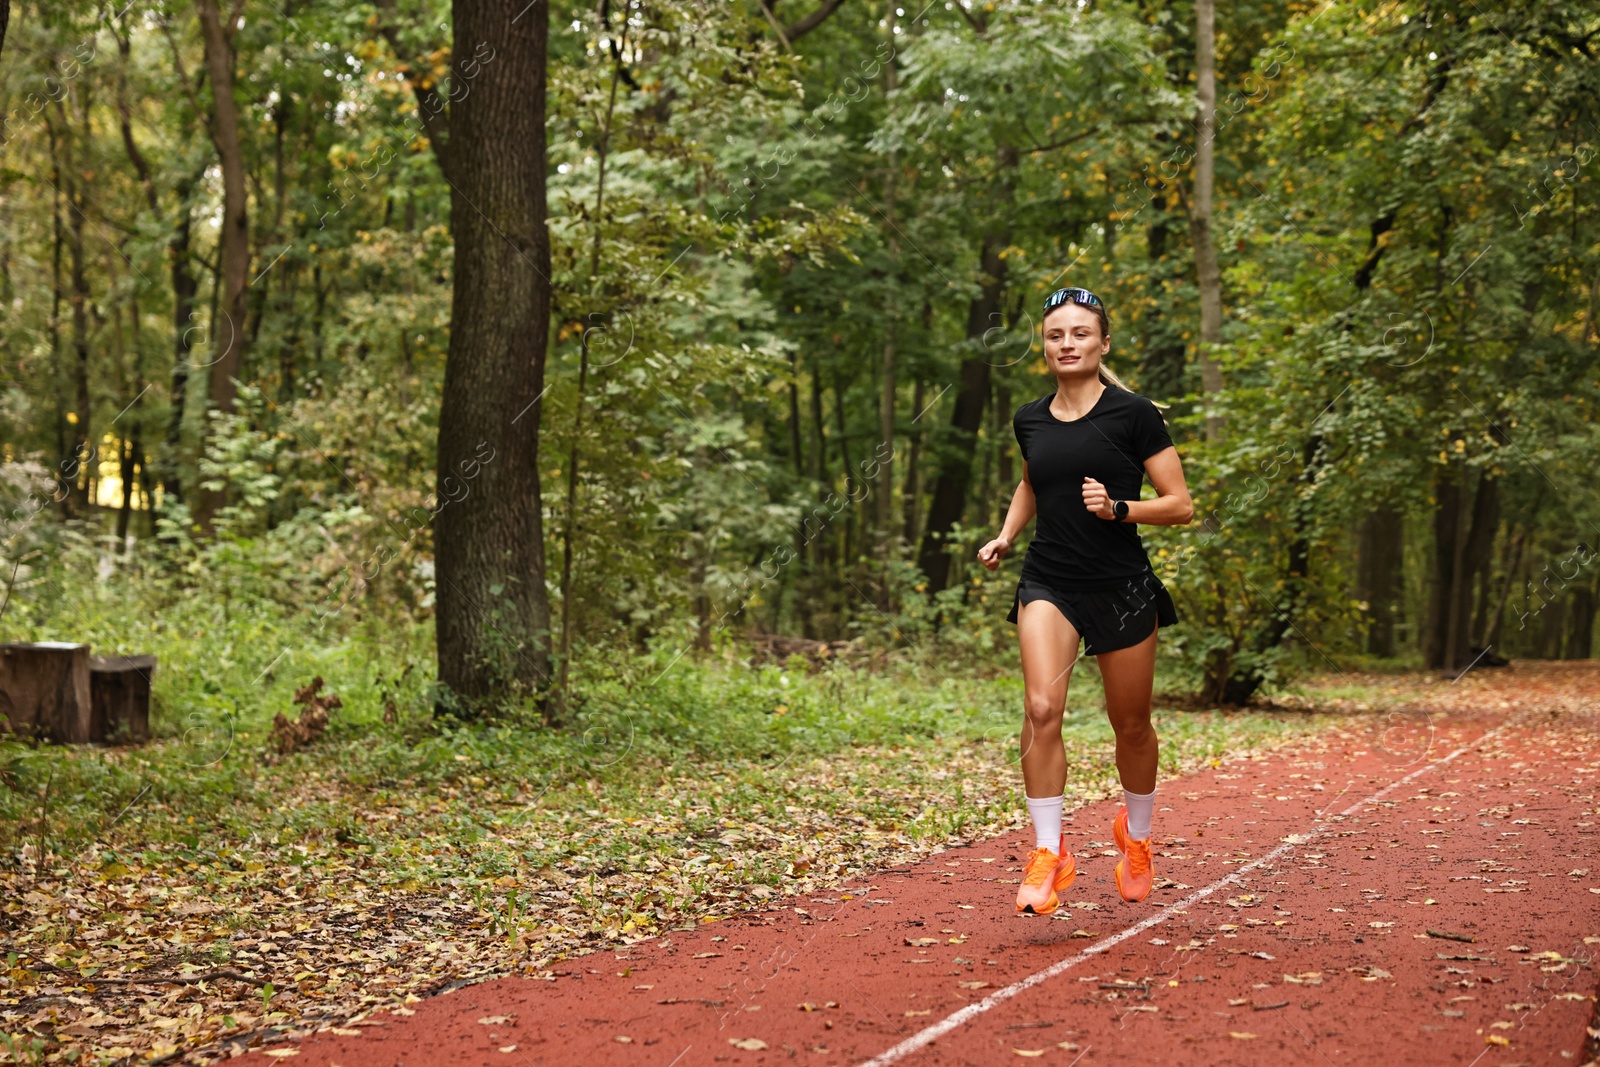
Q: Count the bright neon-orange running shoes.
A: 2